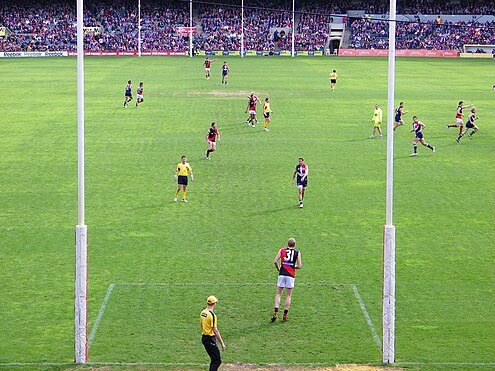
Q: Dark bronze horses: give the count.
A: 0